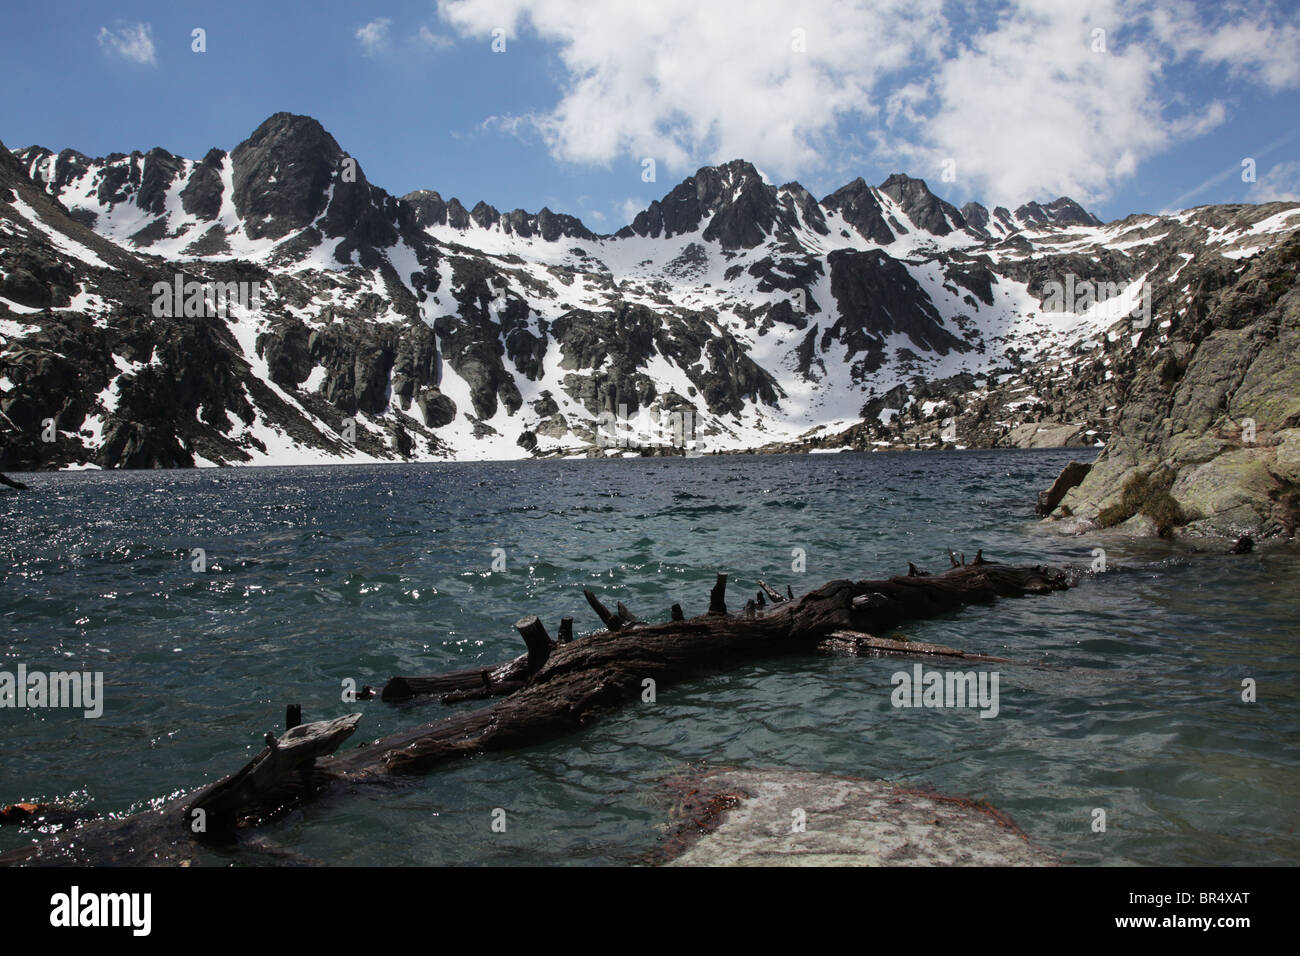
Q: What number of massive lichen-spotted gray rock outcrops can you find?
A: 1